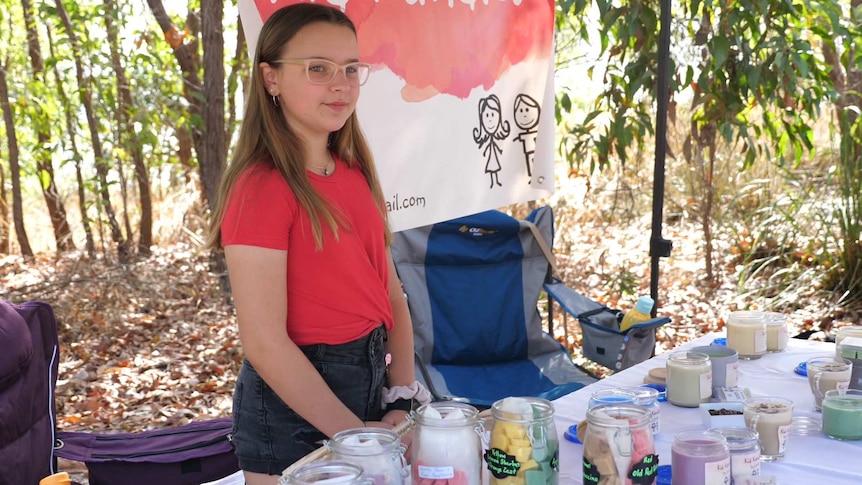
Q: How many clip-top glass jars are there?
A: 5